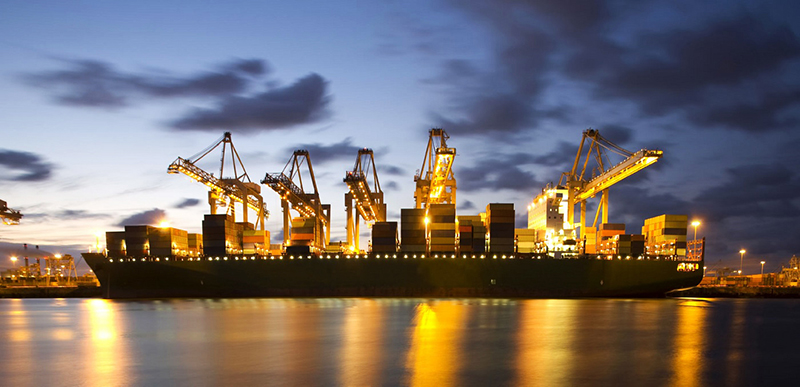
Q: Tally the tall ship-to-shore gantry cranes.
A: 5